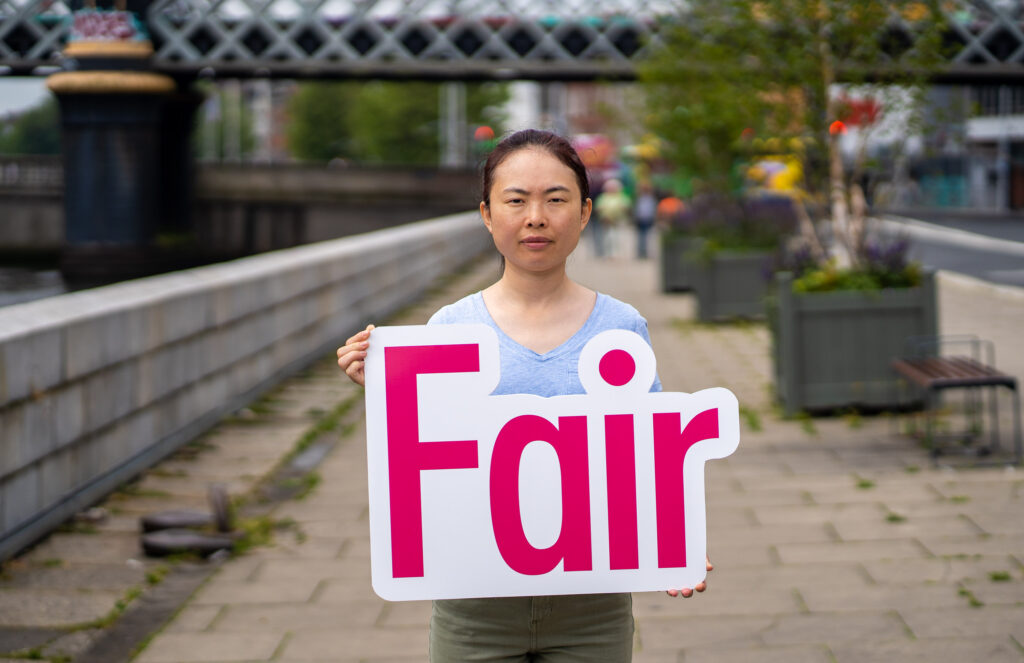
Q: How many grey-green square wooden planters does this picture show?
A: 3